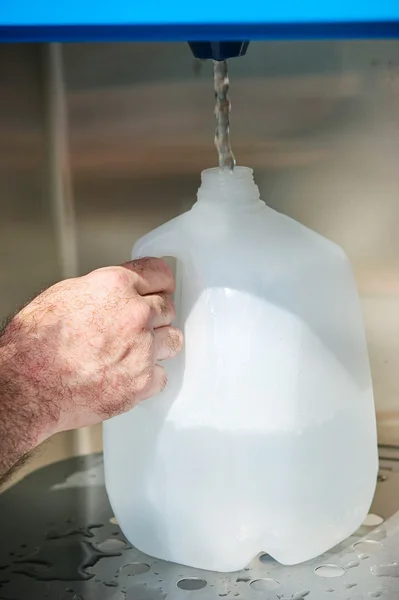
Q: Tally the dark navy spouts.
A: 1